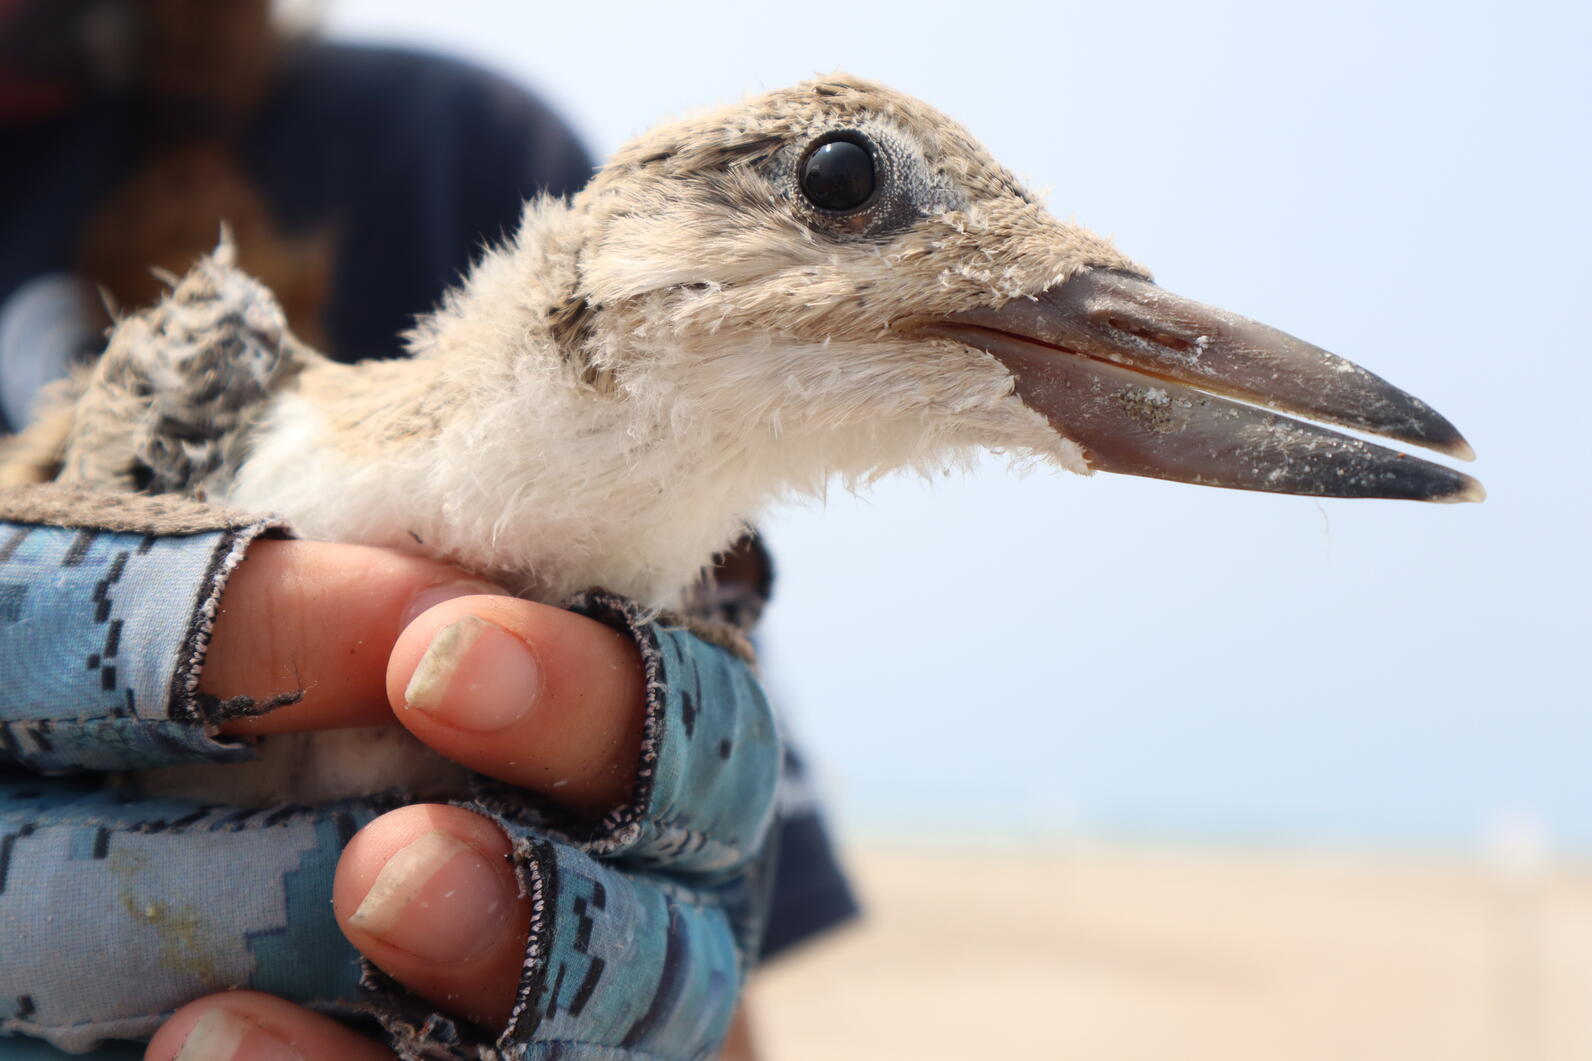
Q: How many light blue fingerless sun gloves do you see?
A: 2